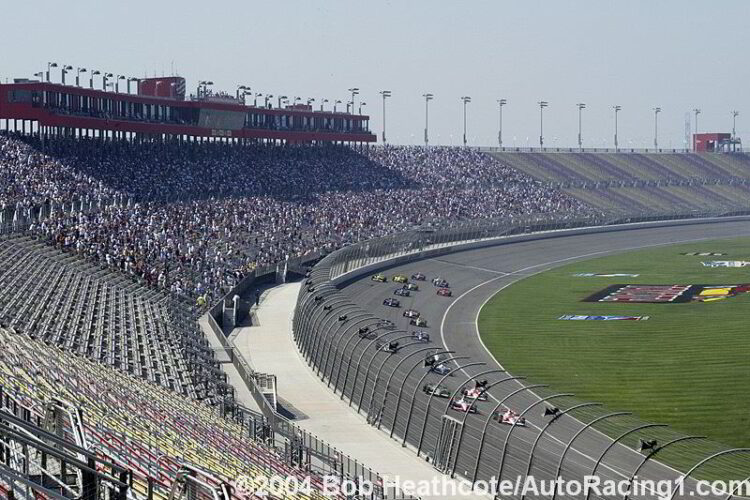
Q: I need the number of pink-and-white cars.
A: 3